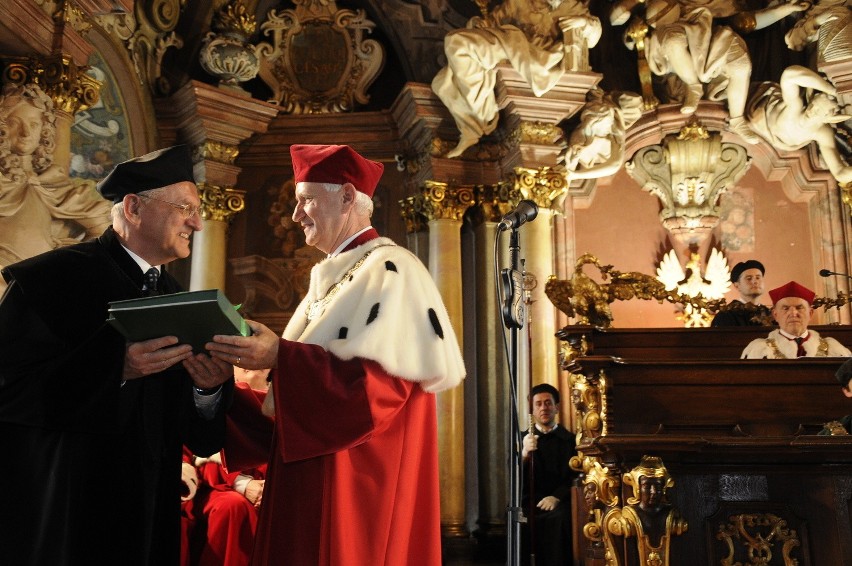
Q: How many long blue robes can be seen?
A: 0